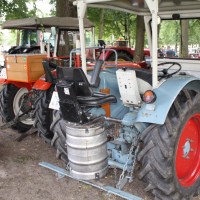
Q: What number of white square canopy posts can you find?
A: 2